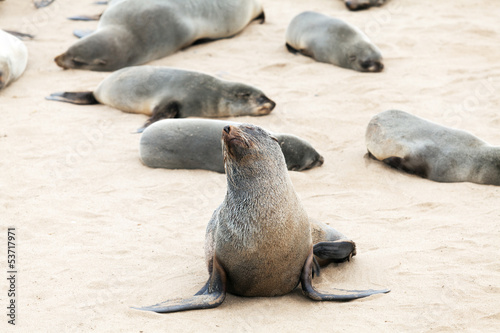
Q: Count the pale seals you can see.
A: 1